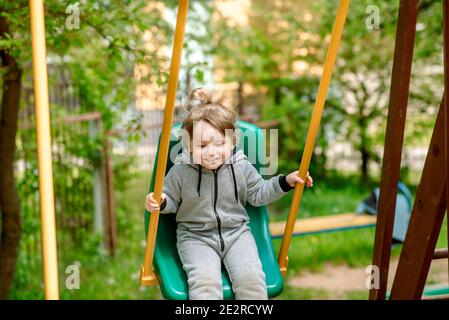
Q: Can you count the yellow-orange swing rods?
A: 3